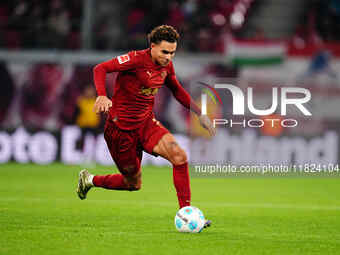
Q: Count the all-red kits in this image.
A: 1